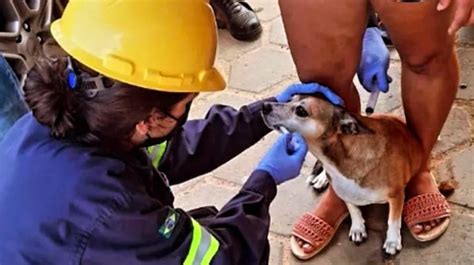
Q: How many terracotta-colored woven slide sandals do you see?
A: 2